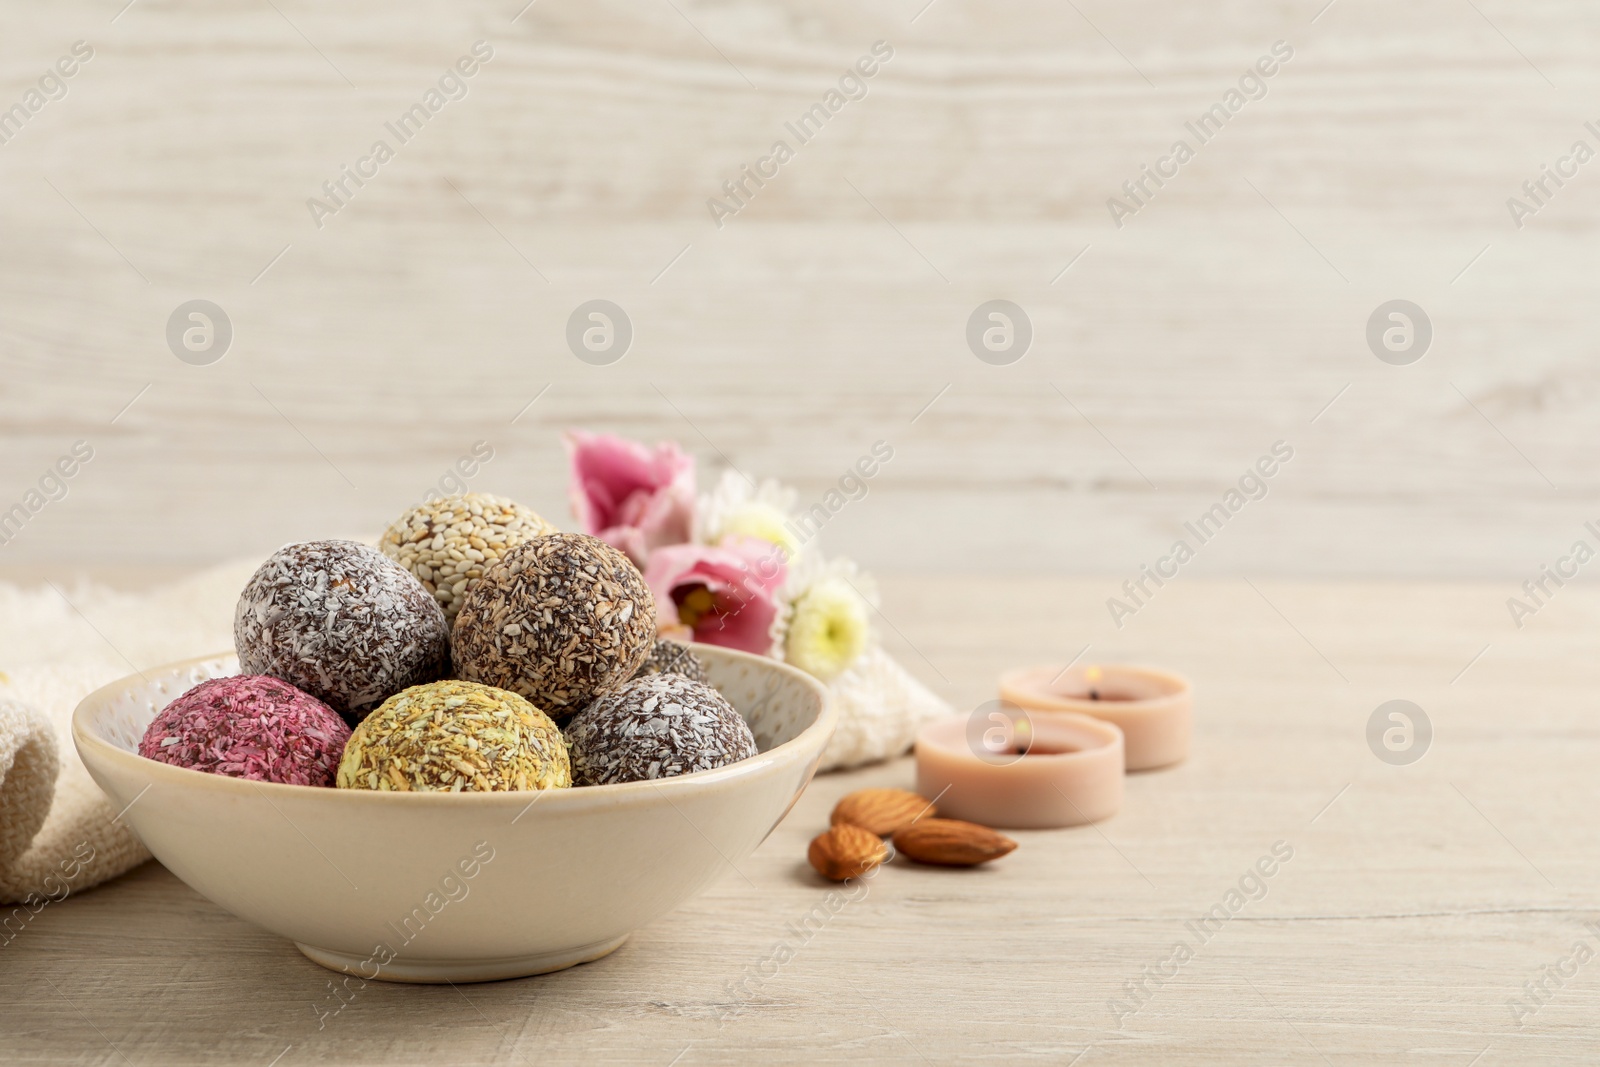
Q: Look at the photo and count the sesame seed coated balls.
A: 1